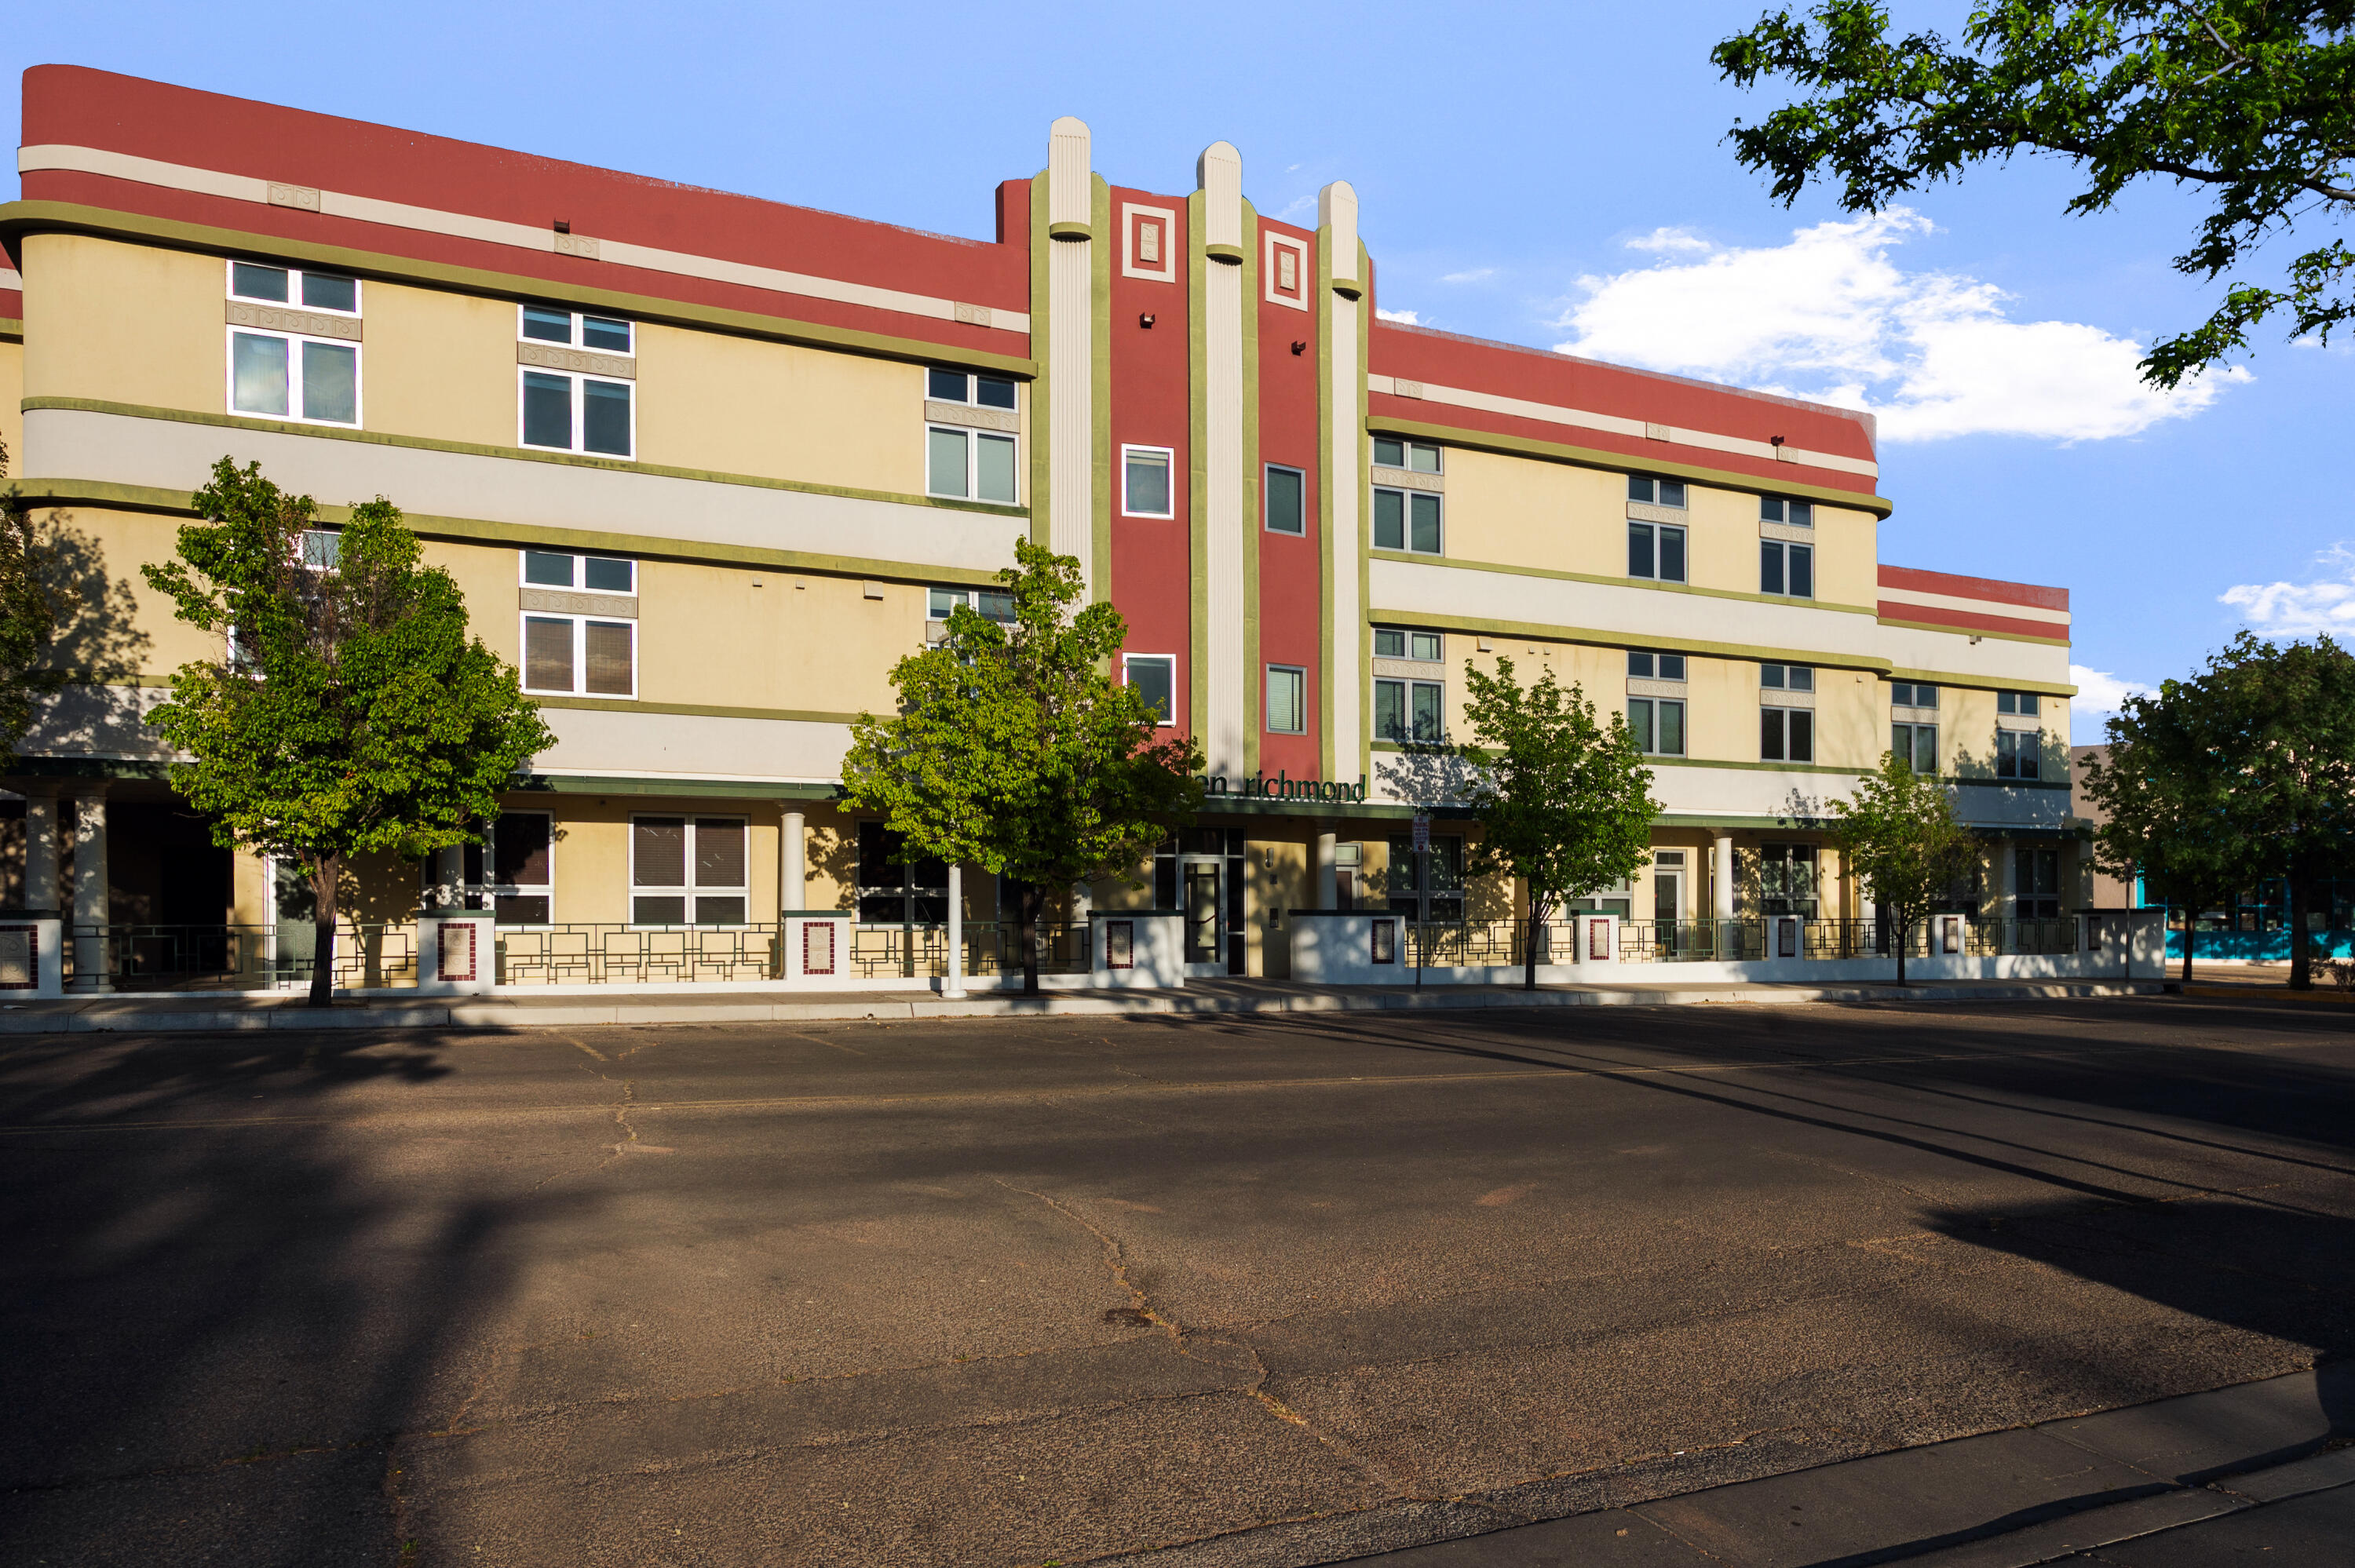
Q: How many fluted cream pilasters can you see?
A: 3